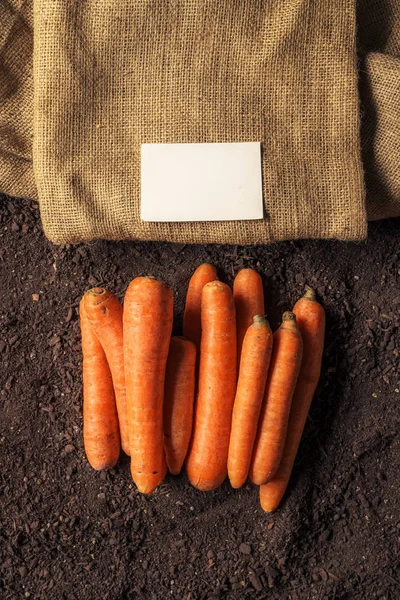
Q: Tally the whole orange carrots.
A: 10